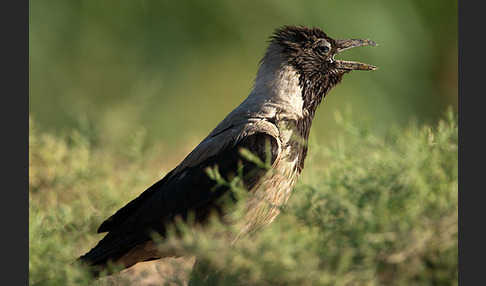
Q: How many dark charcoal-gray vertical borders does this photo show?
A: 2